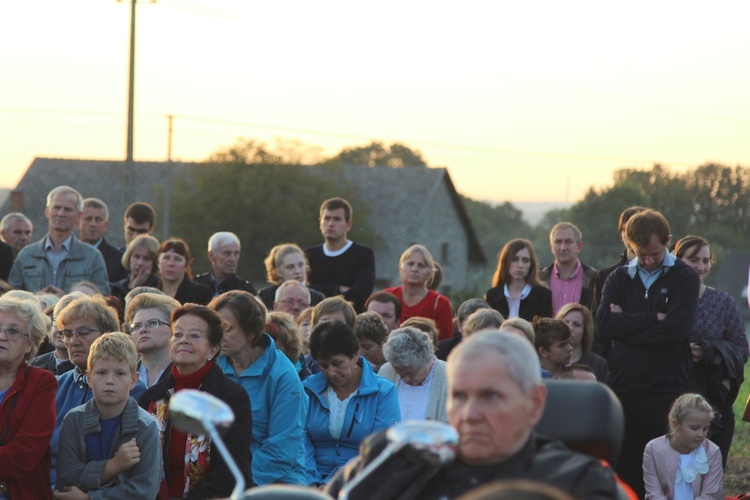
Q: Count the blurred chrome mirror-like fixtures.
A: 2